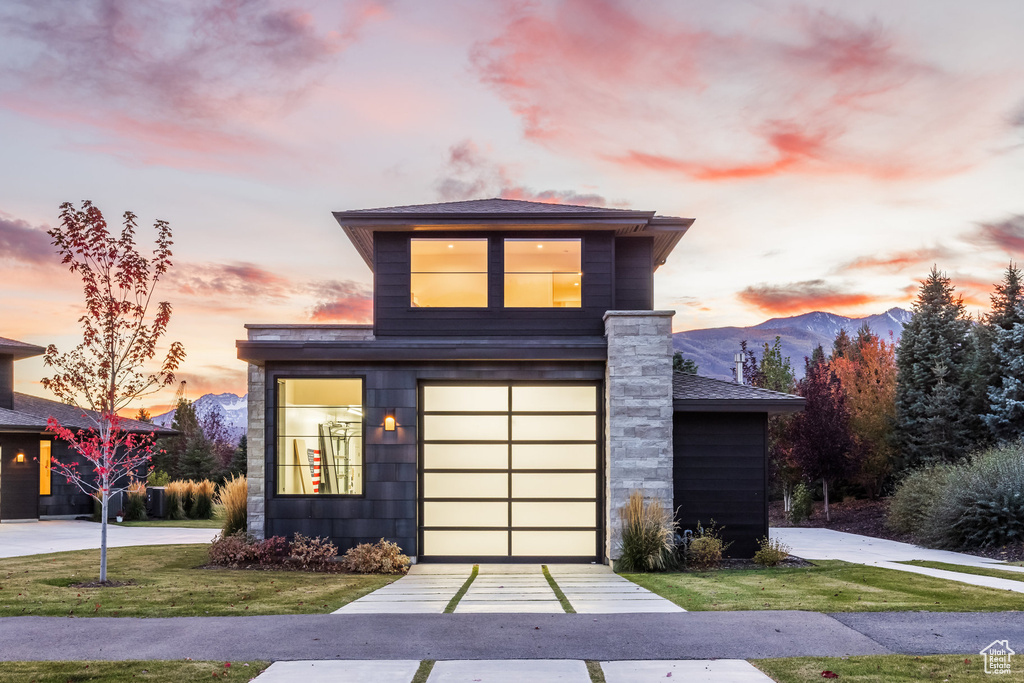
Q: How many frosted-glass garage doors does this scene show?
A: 1